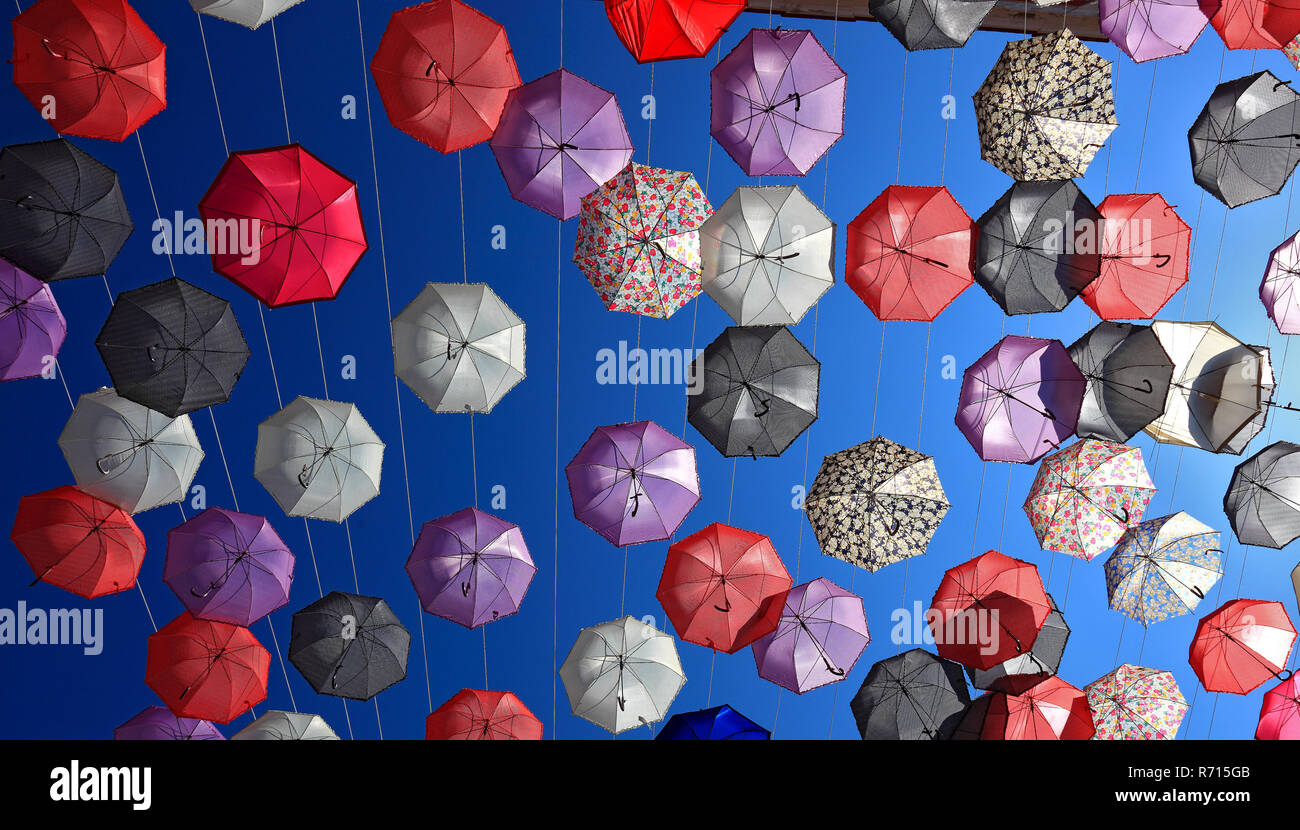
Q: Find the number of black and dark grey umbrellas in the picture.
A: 12